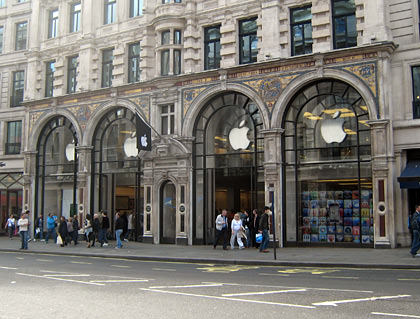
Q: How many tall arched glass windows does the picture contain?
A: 4